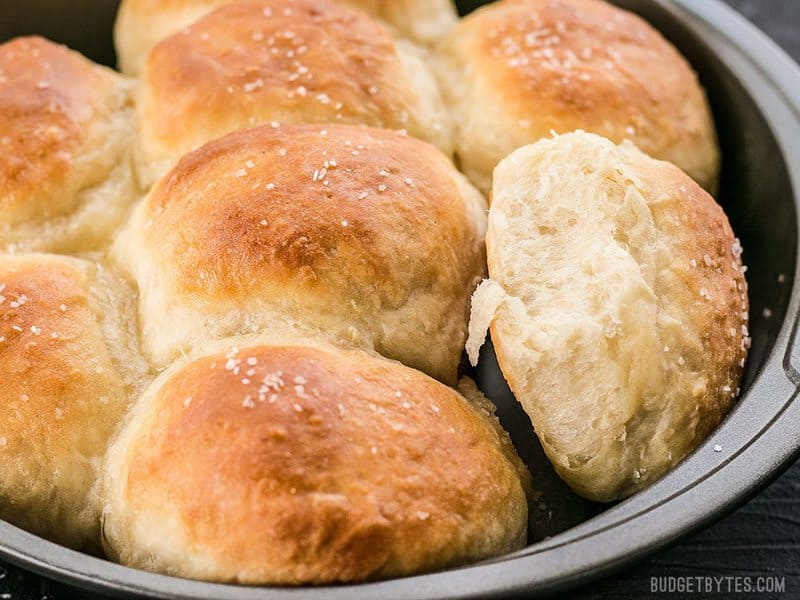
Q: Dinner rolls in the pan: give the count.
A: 8